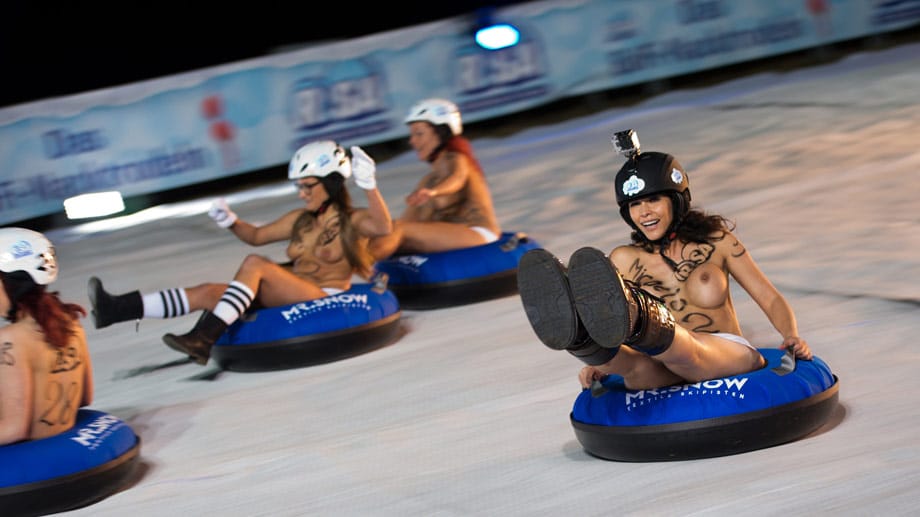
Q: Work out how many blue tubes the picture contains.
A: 4